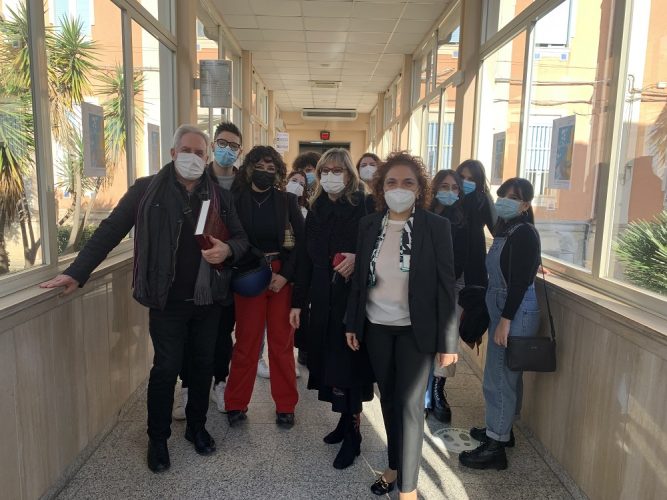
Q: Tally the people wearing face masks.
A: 11